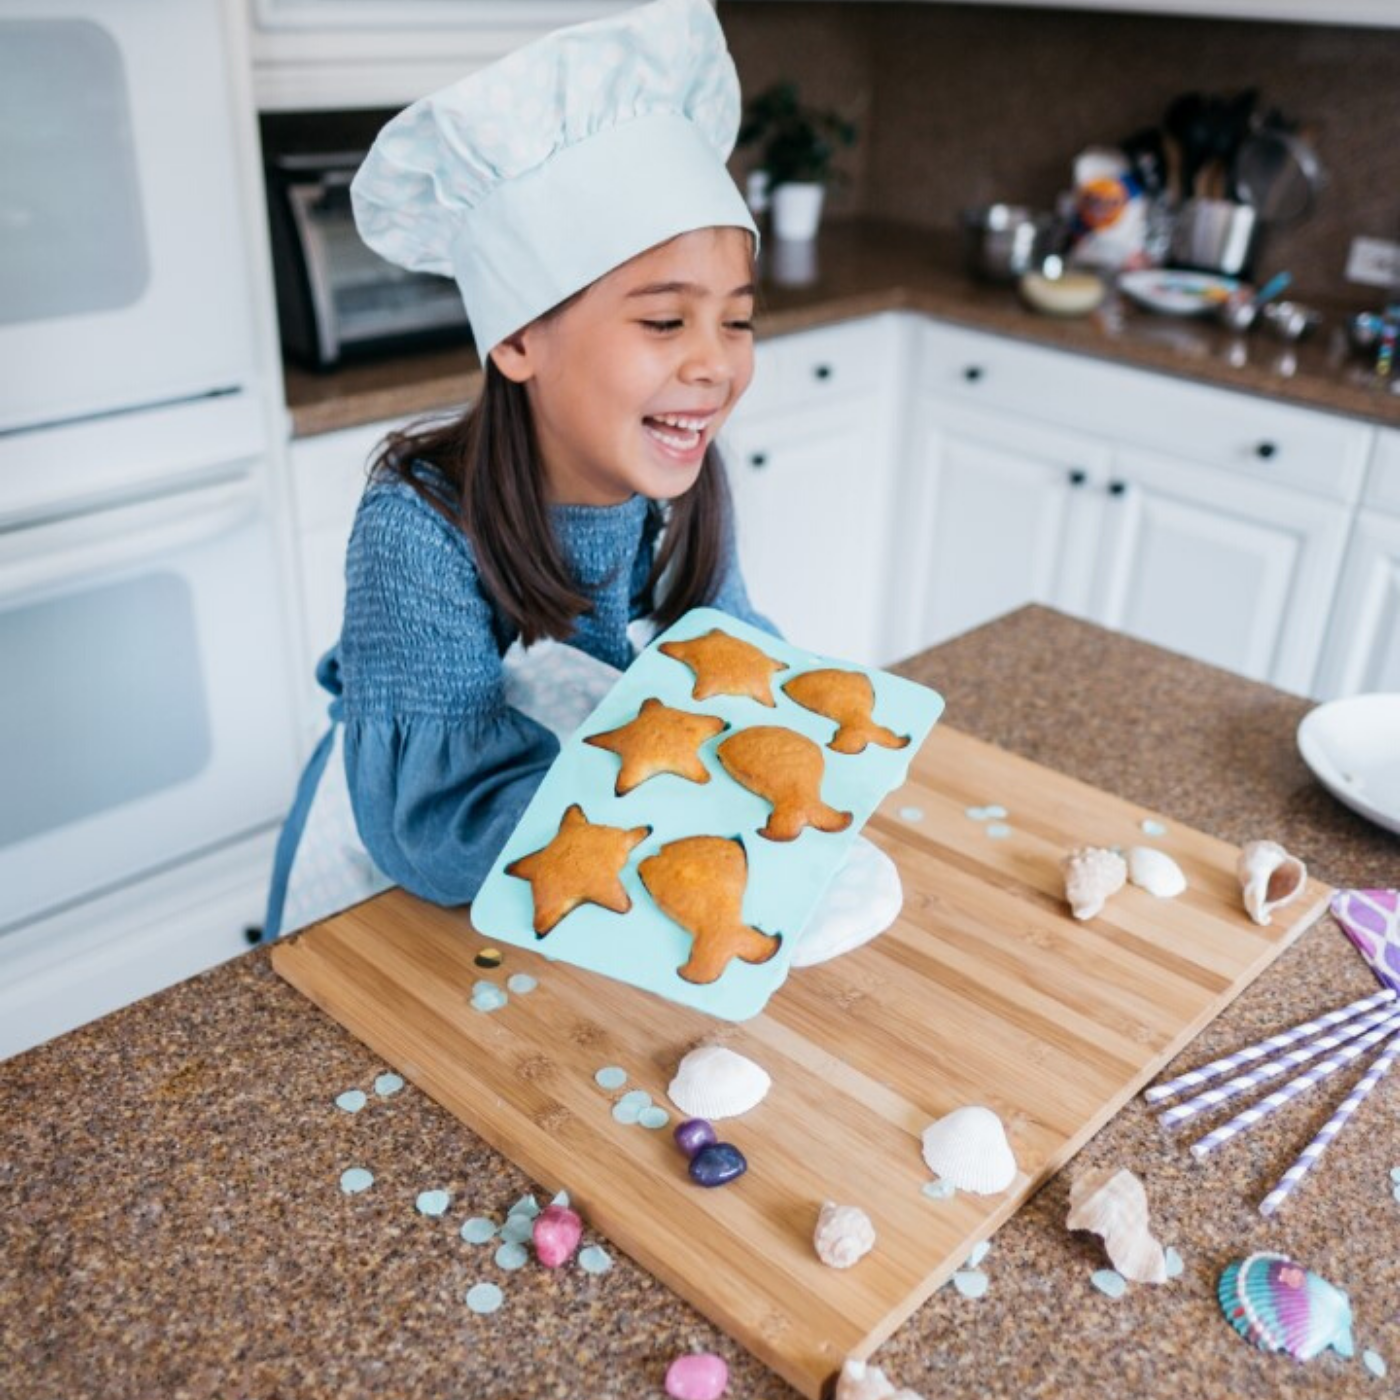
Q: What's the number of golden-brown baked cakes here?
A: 6